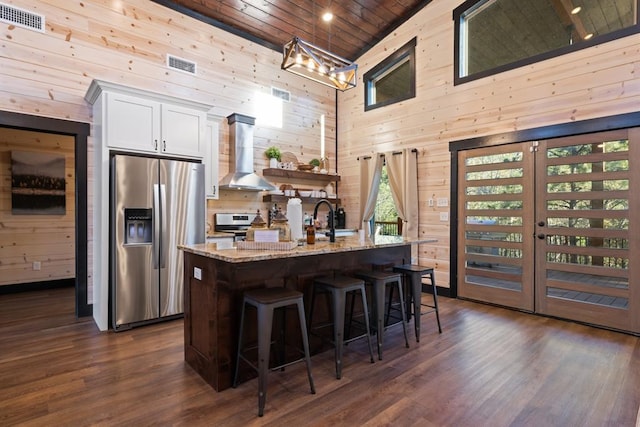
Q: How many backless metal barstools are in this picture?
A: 4